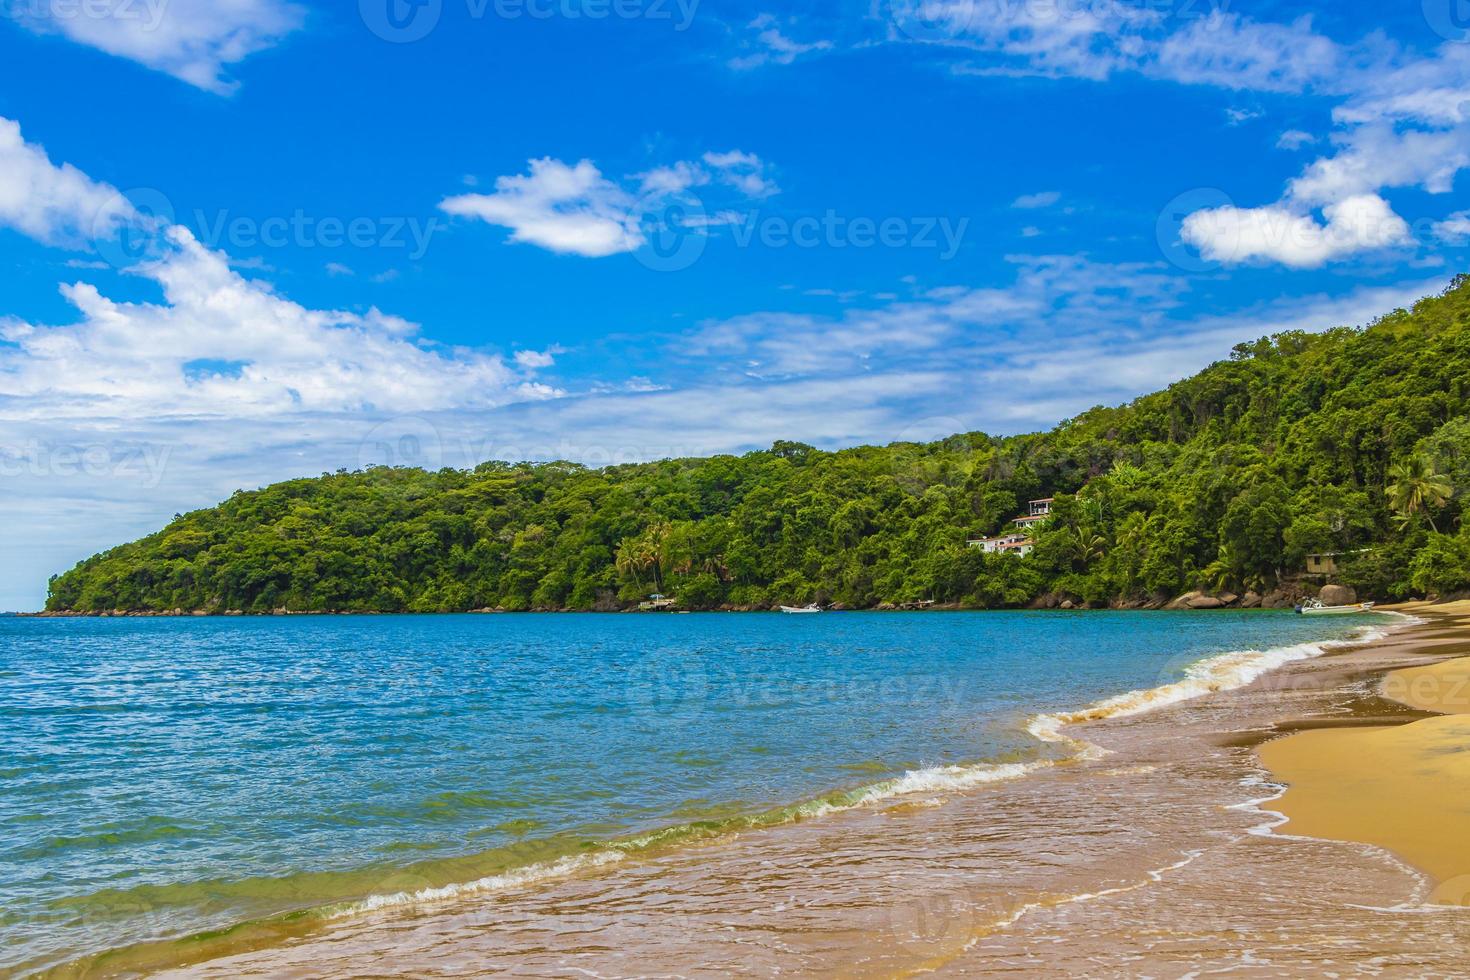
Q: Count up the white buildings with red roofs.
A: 3